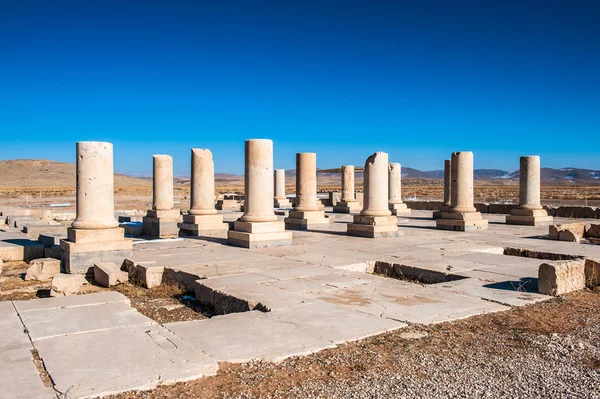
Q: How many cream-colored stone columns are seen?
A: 12